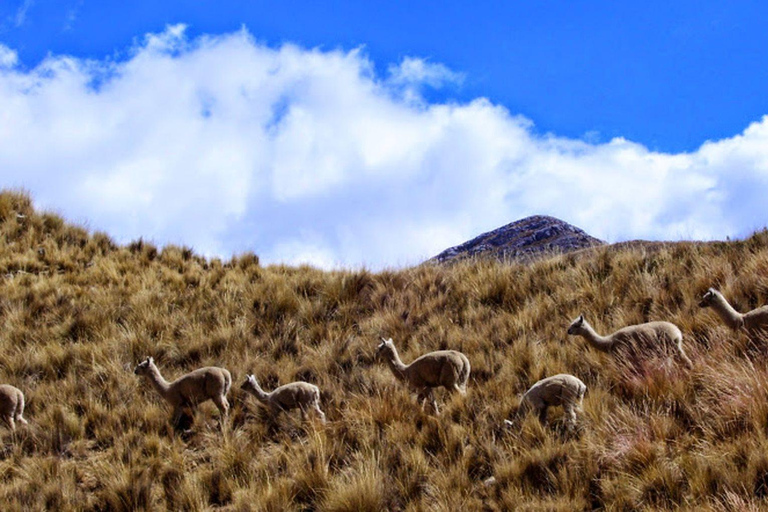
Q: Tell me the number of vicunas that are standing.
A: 7